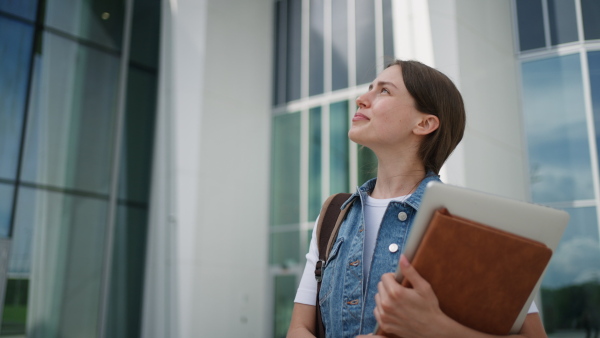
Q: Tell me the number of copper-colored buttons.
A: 0